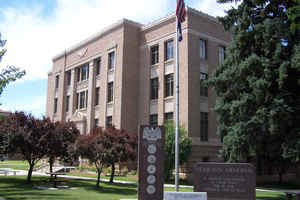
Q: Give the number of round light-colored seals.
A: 5